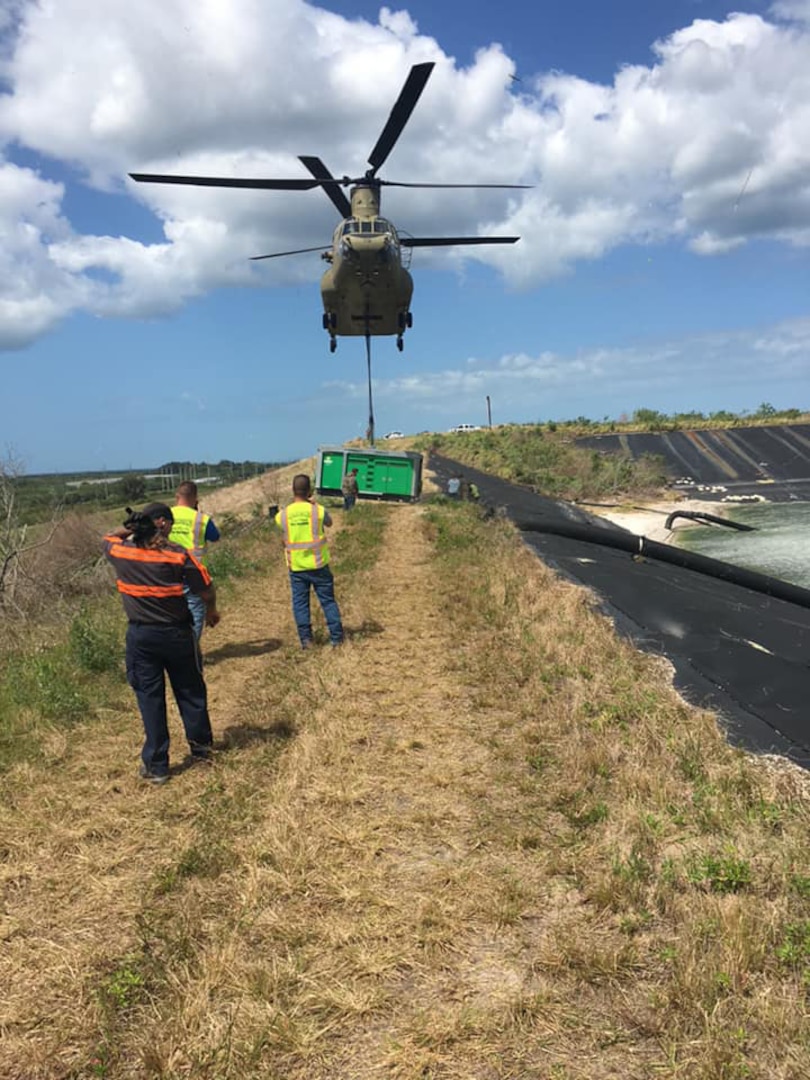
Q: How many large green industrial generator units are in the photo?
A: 1